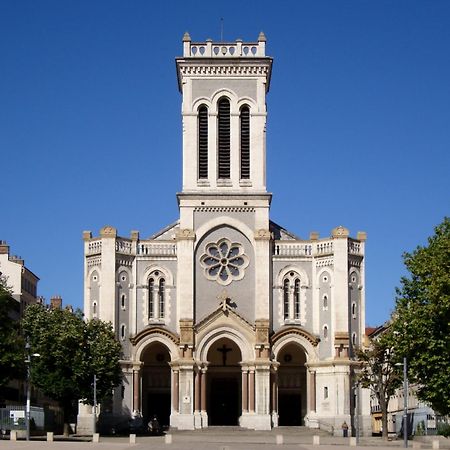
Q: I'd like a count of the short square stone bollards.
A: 9